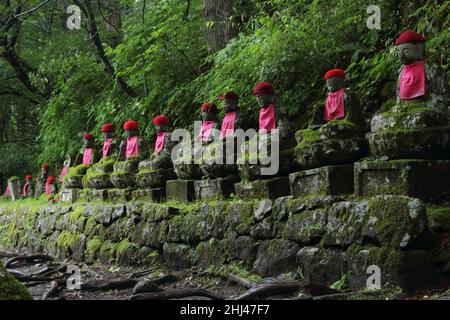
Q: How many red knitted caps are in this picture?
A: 12